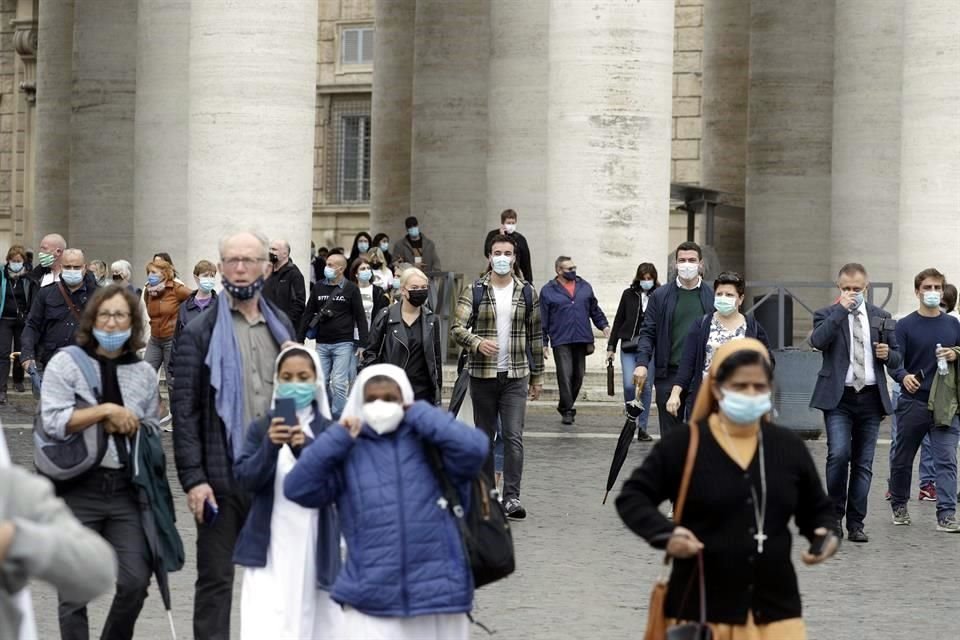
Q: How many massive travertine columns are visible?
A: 12